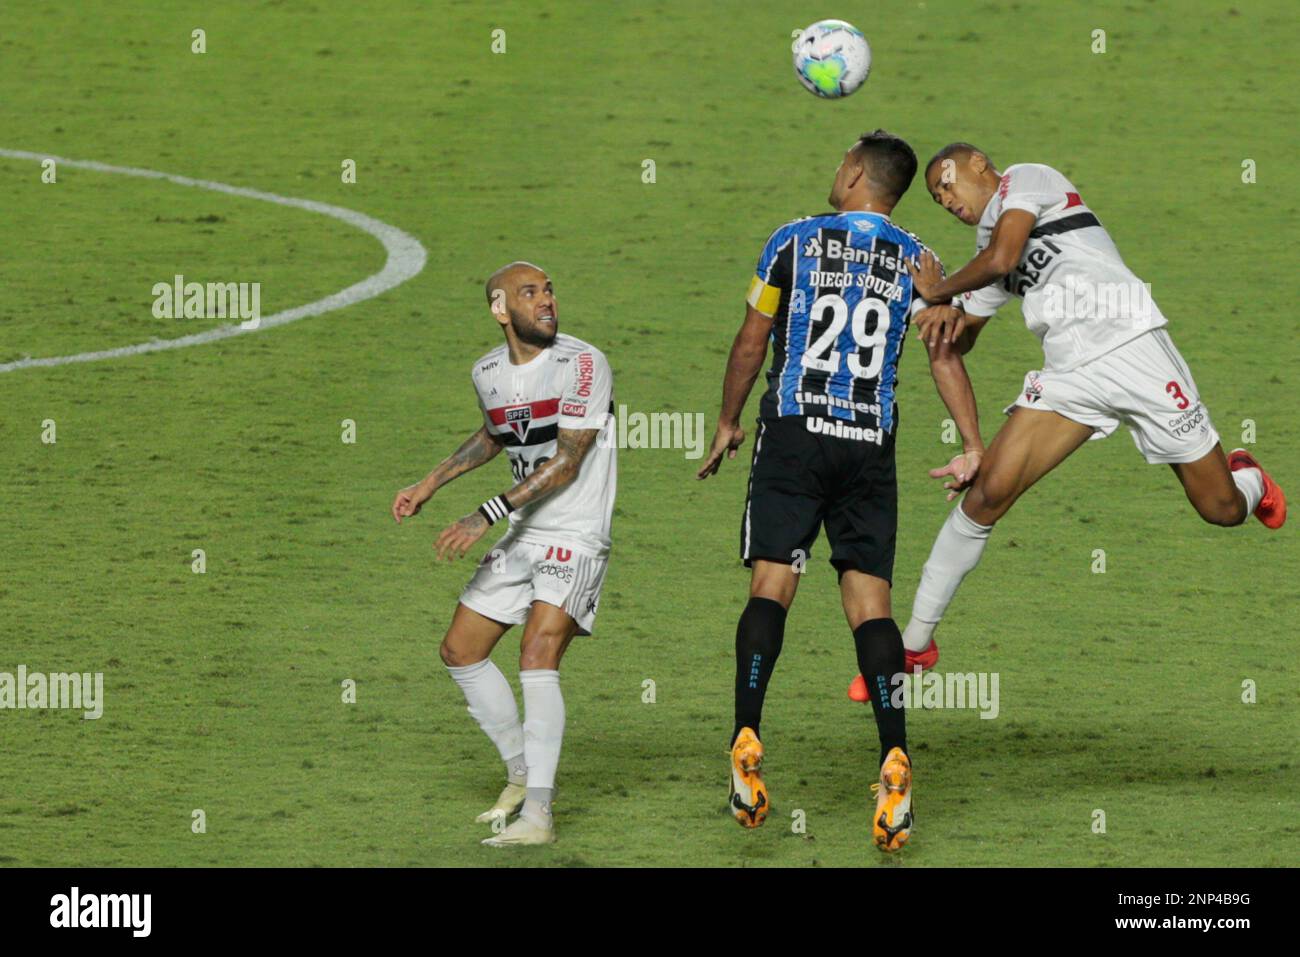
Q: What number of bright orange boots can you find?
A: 2